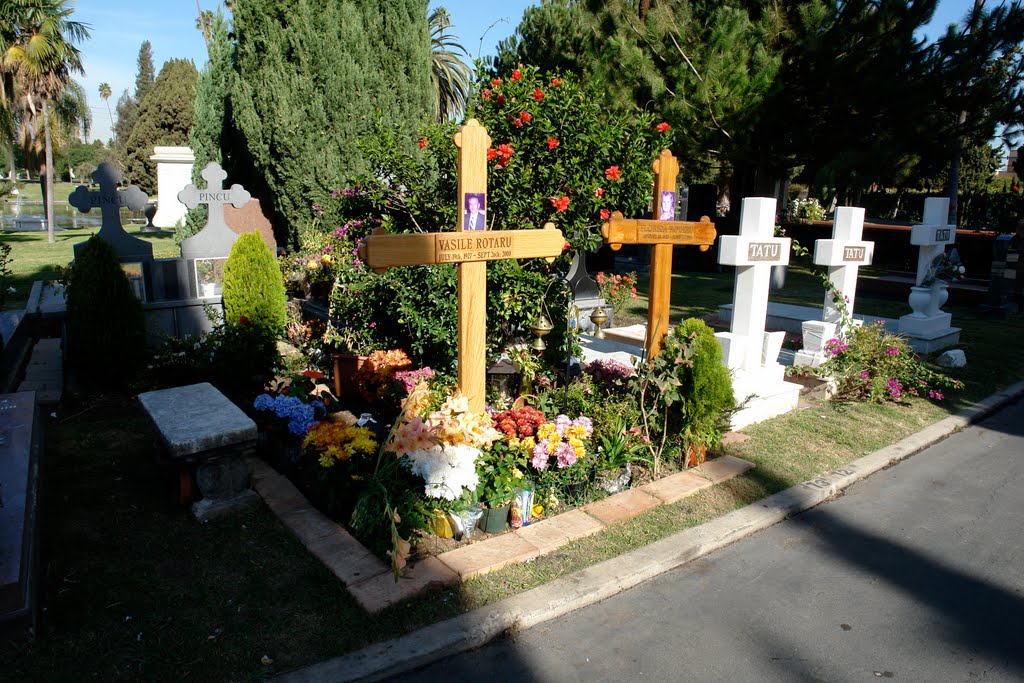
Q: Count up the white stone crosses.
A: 3